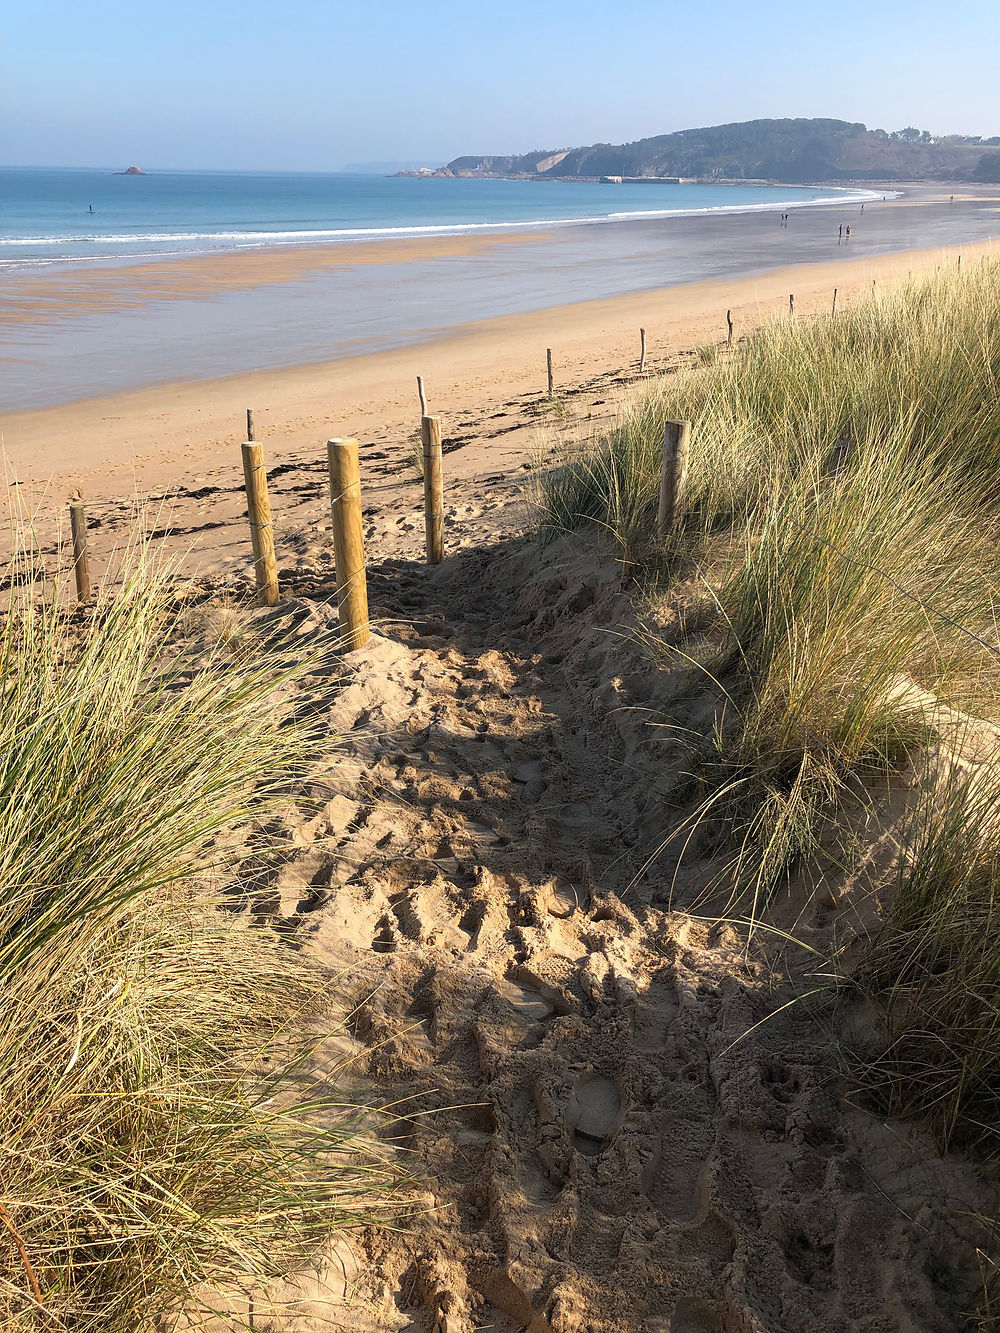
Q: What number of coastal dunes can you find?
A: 2